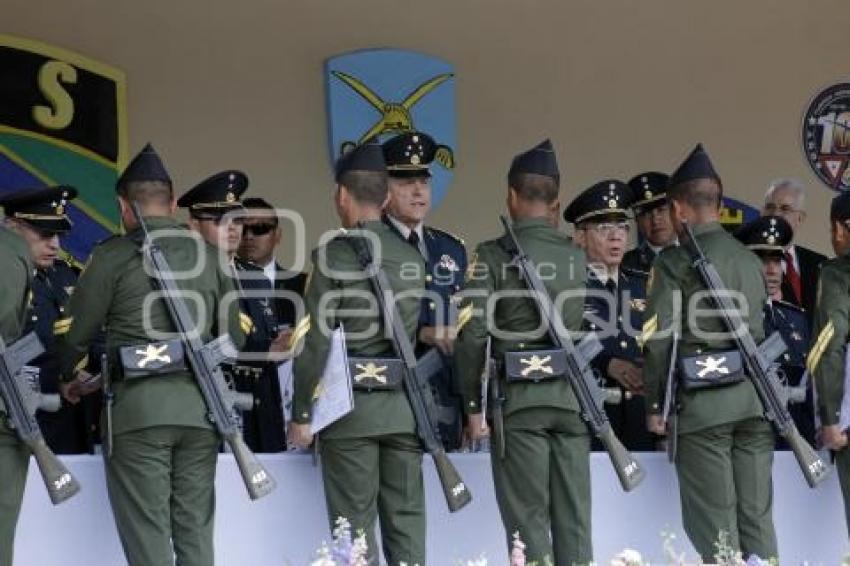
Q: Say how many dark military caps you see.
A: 11